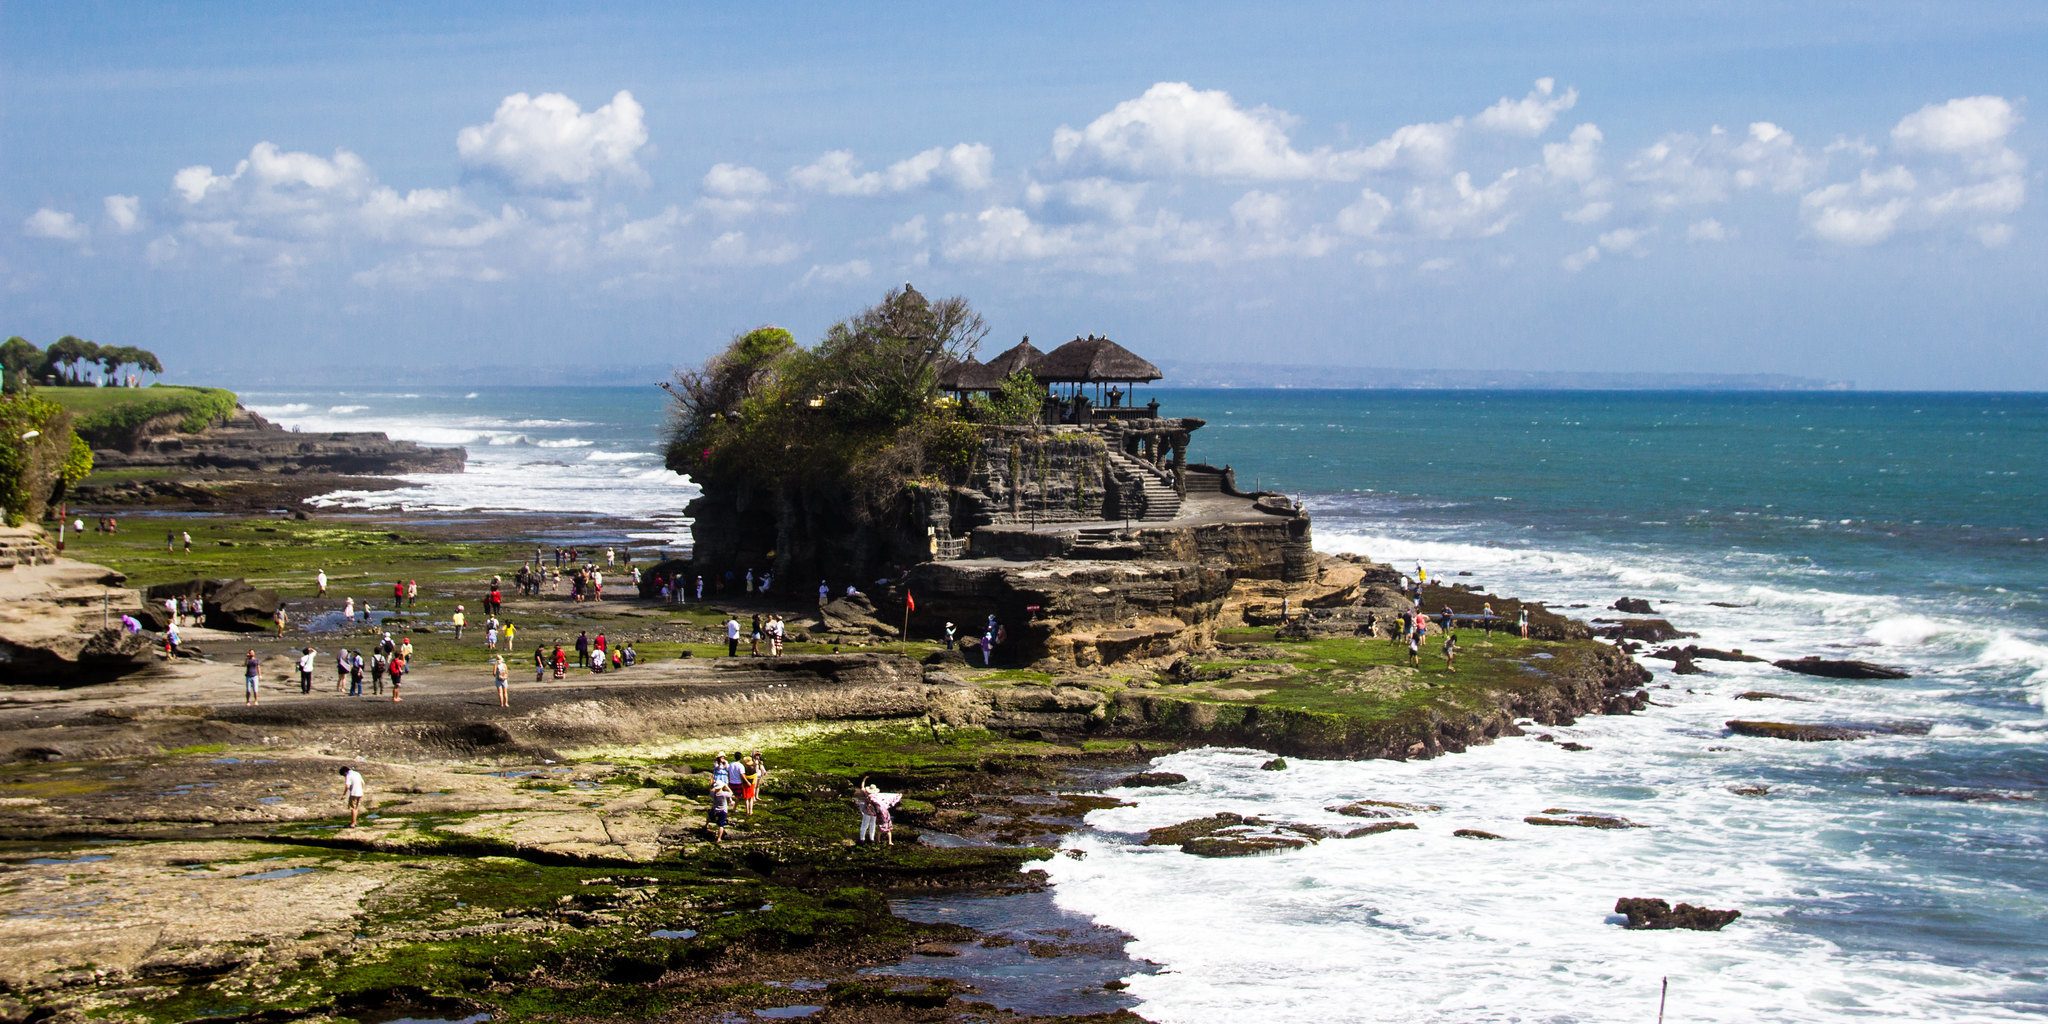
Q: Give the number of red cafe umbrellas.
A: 0